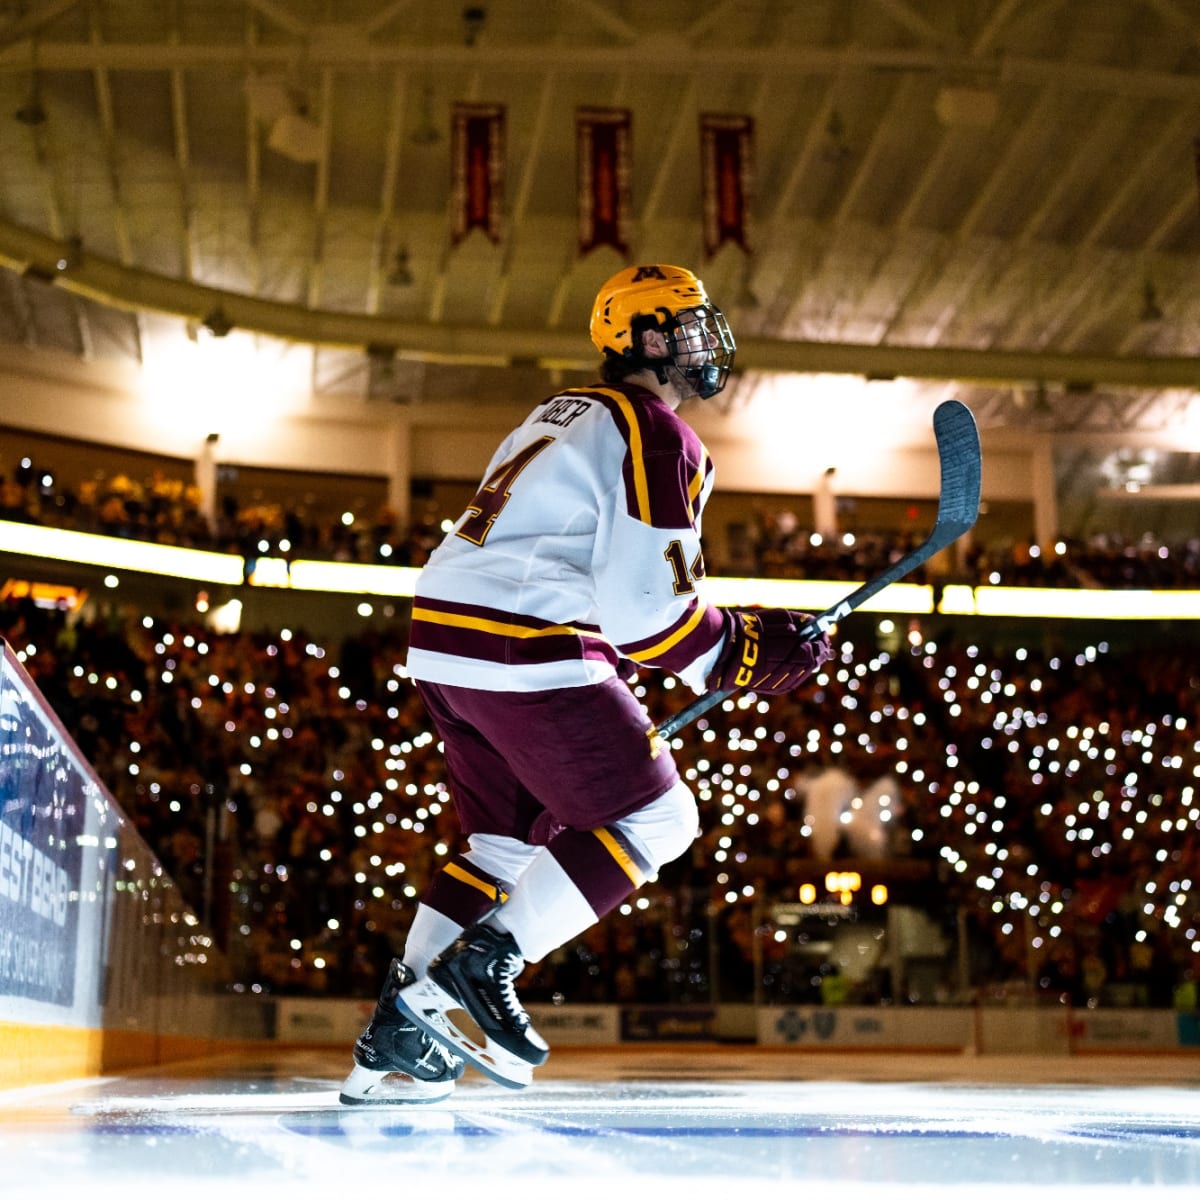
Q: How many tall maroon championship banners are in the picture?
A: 3